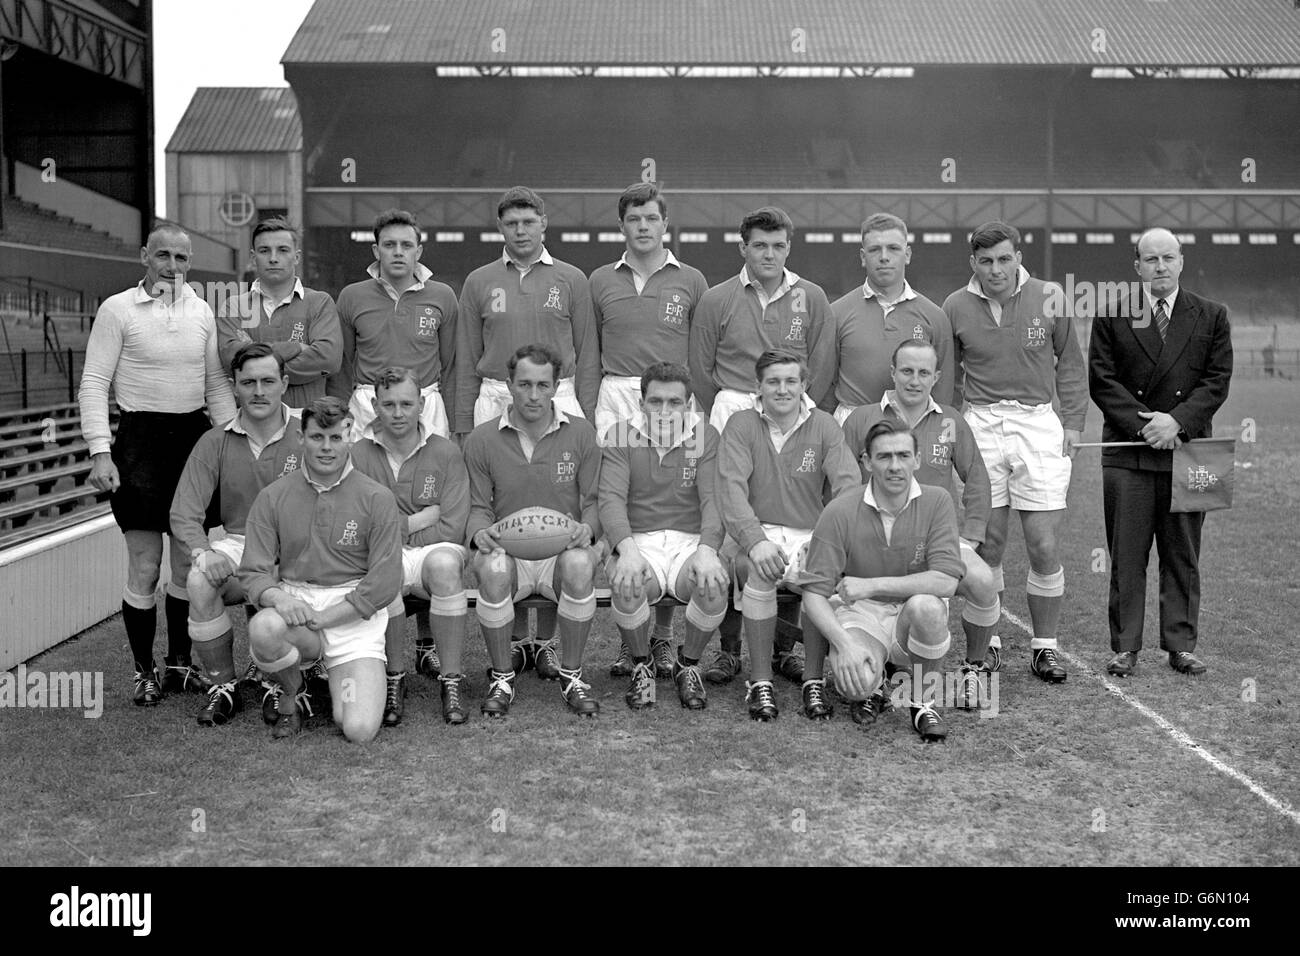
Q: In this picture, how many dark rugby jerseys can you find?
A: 15